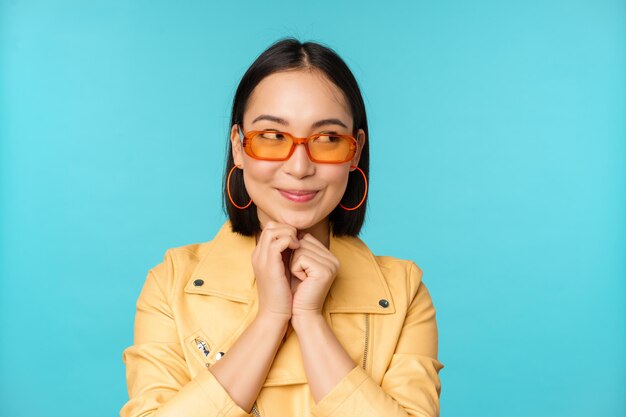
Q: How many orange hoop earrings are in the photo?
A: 2